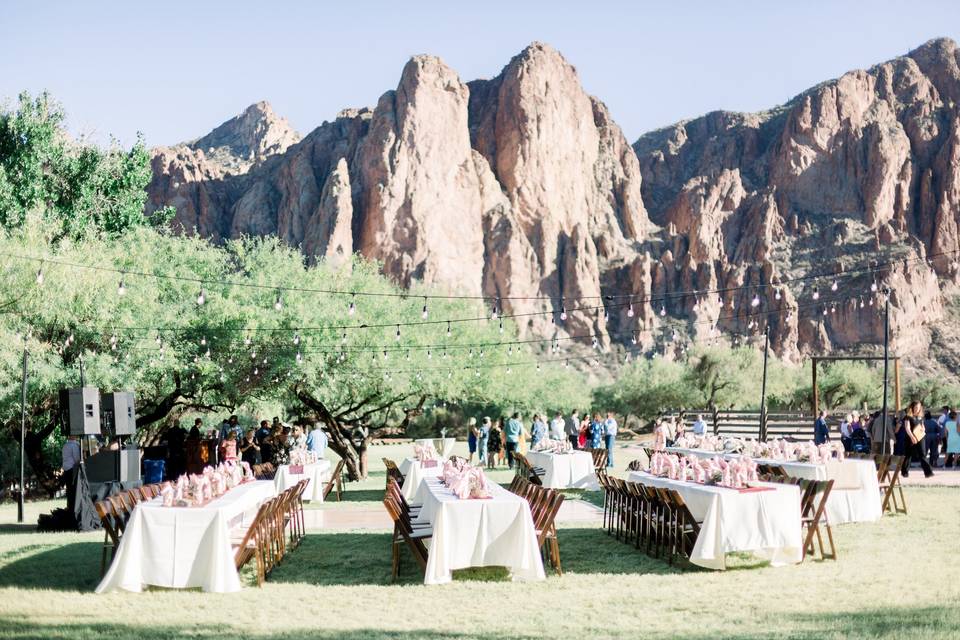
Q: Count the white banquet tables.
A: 7